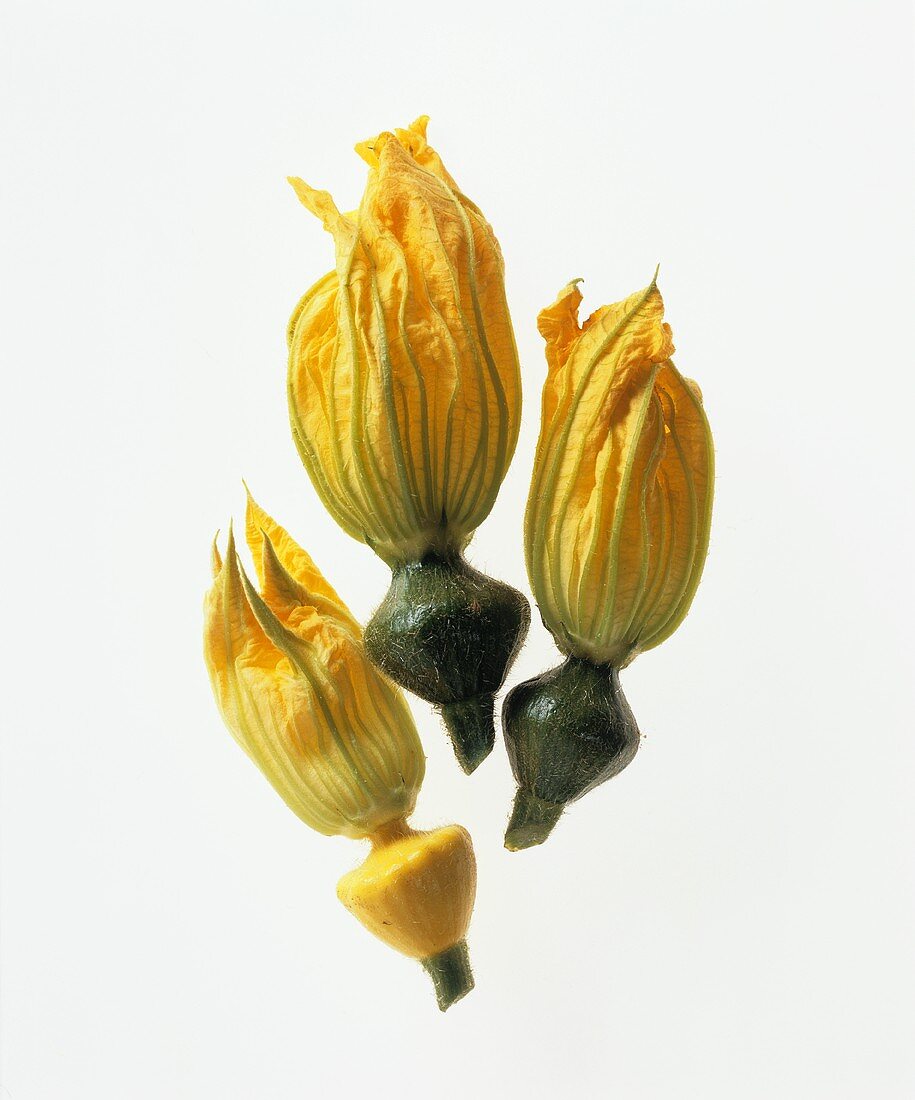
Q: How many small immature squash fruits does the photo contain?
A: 3